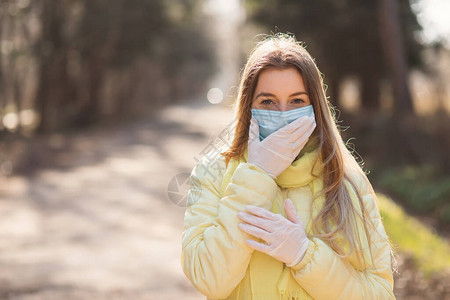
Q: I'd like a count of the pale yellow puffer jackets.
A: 1